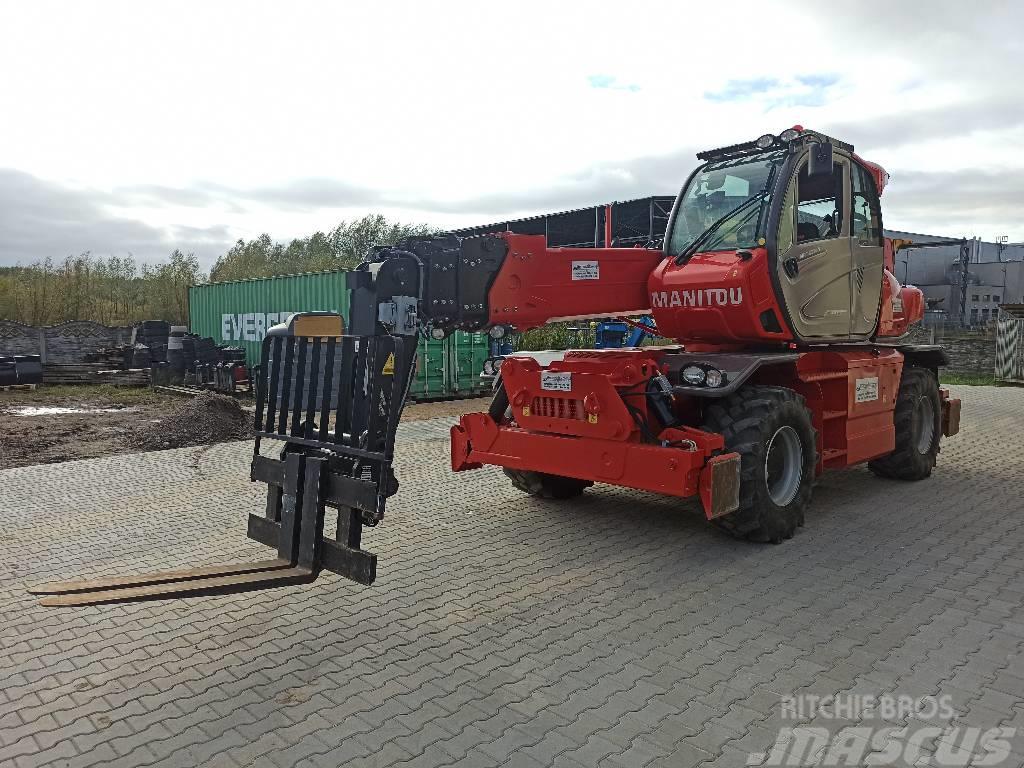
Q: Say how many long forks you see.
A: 2